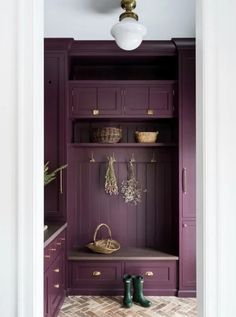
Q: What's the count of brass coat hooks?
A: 4